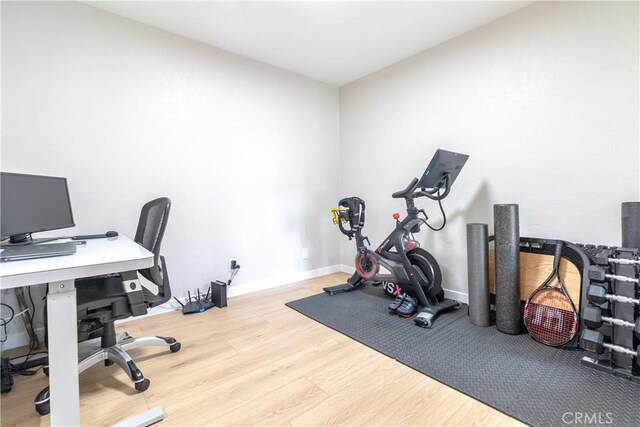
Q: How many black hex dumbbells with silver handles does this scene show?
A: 5